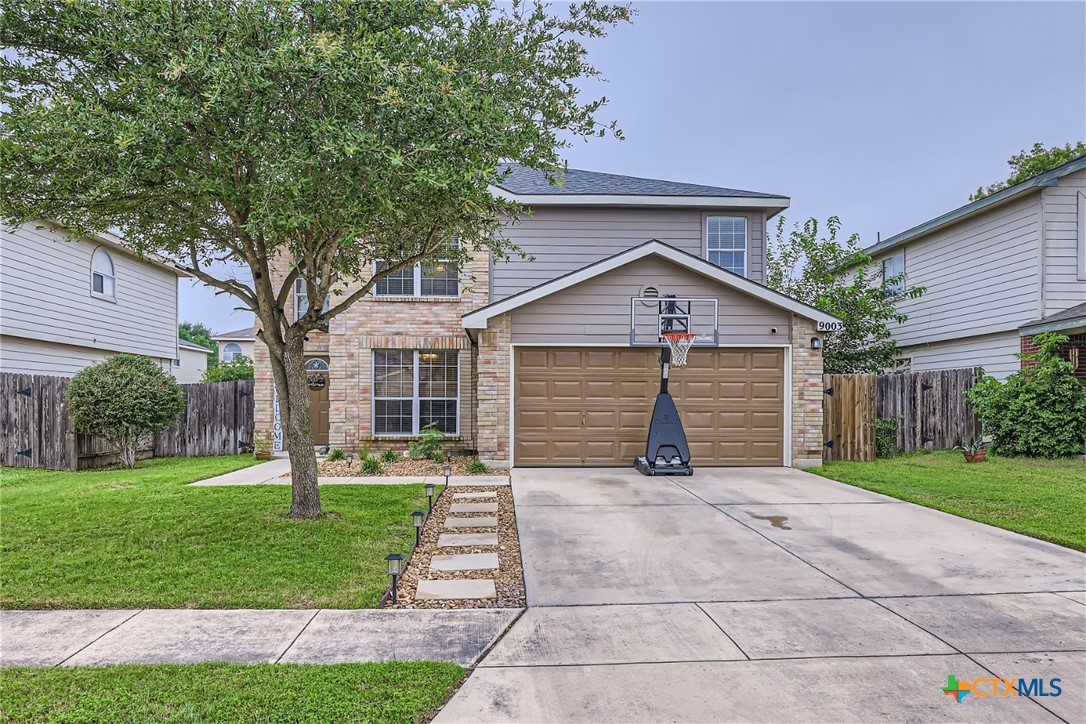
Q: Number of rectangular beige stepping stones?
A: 6